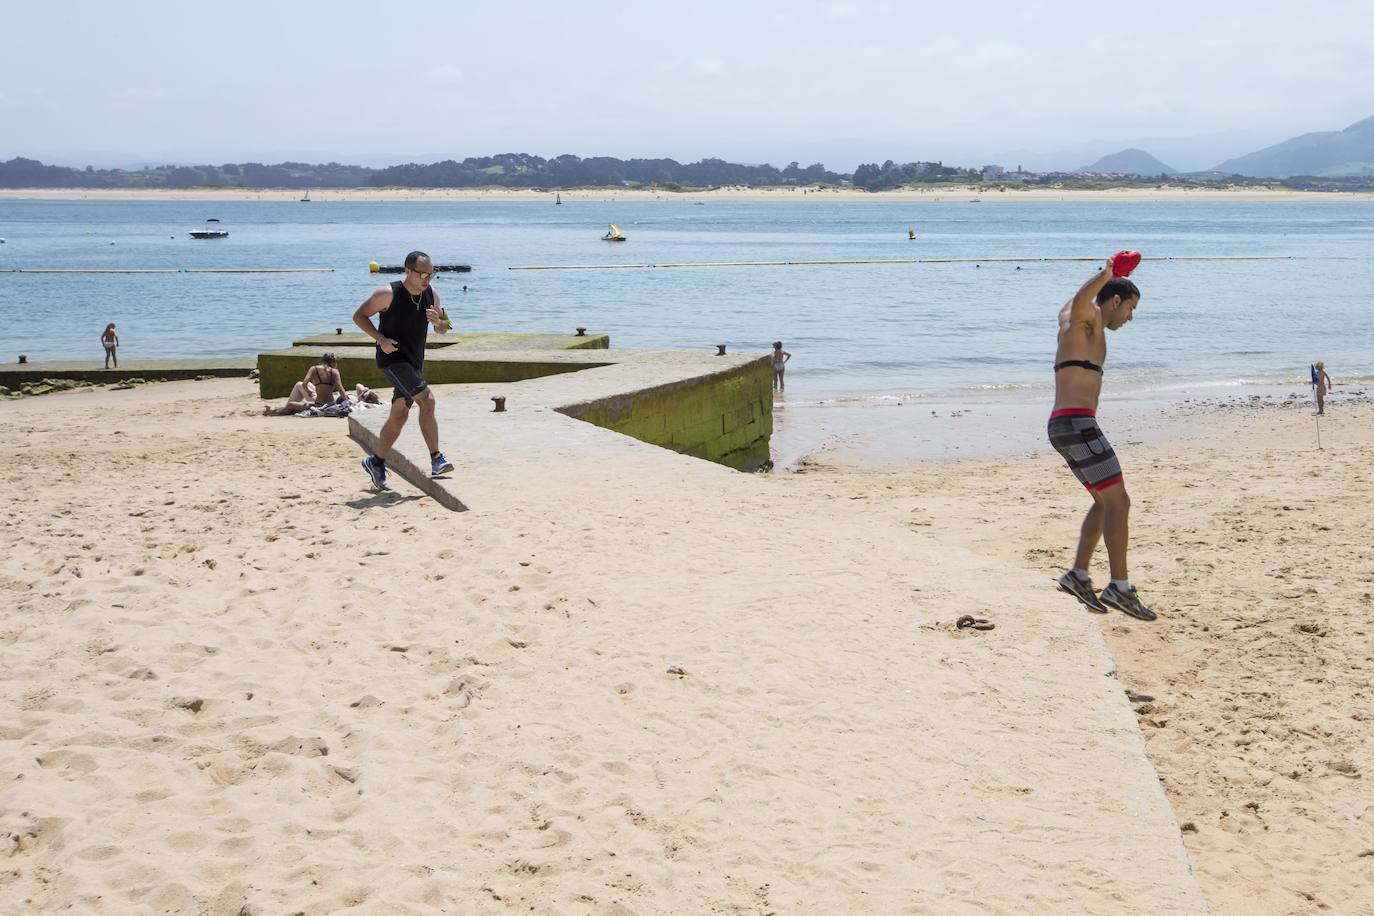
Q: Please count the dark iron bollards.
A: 5